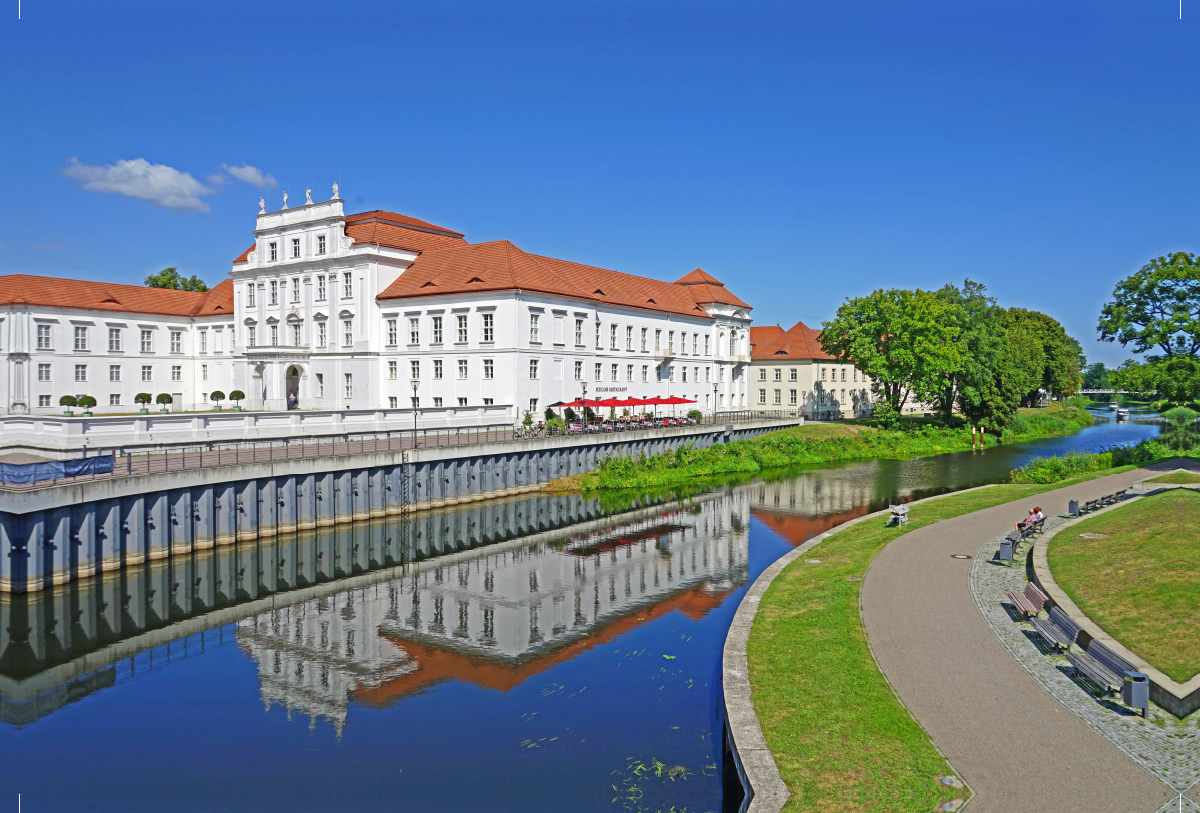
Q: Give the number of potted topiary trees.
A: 6